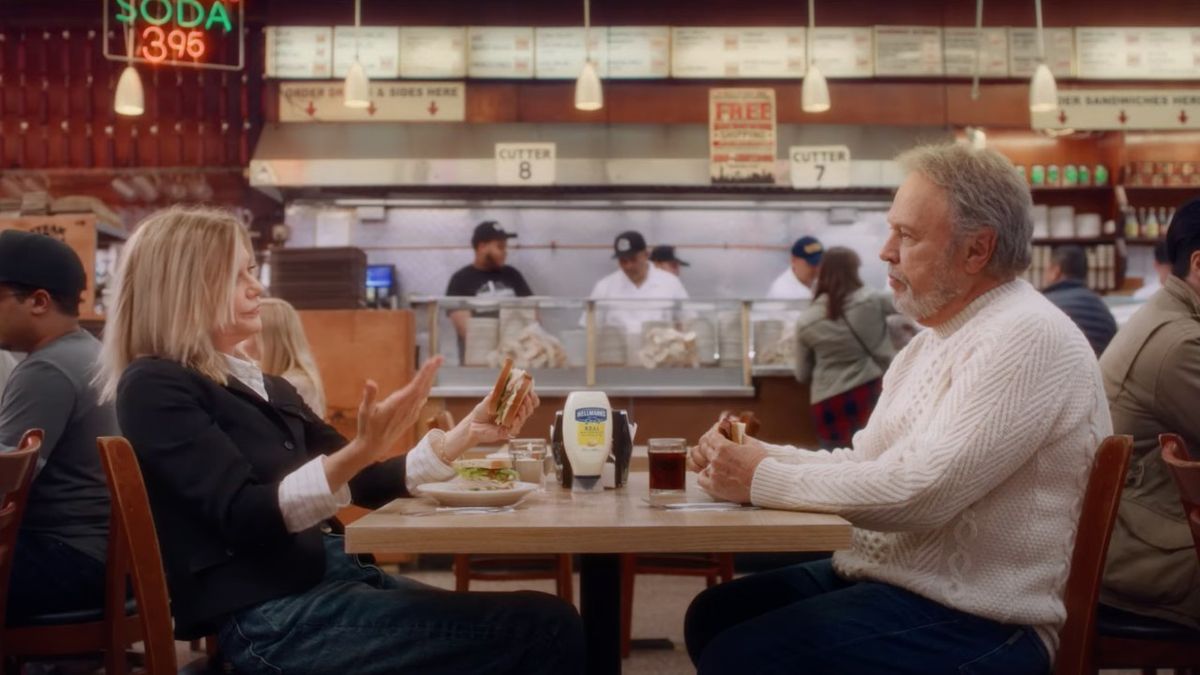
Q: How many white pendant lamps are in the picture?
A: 5